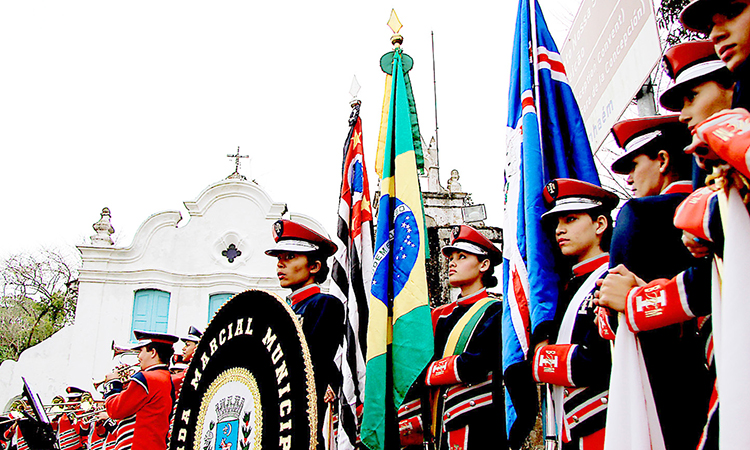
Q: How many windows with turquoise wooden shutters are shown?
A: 2